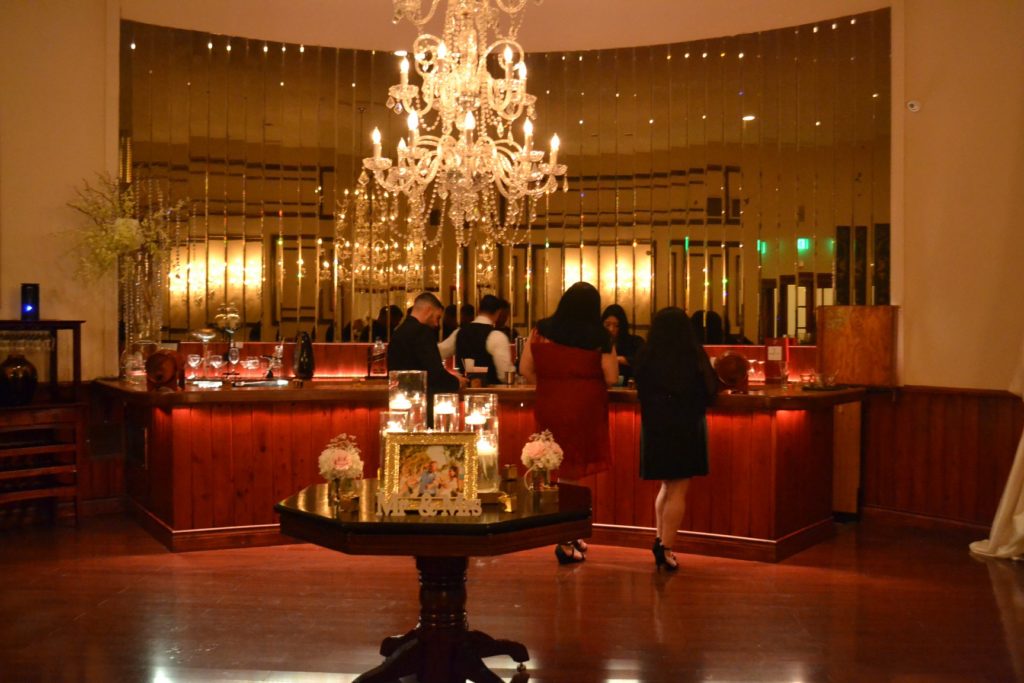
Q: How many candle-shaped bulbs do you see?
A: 10